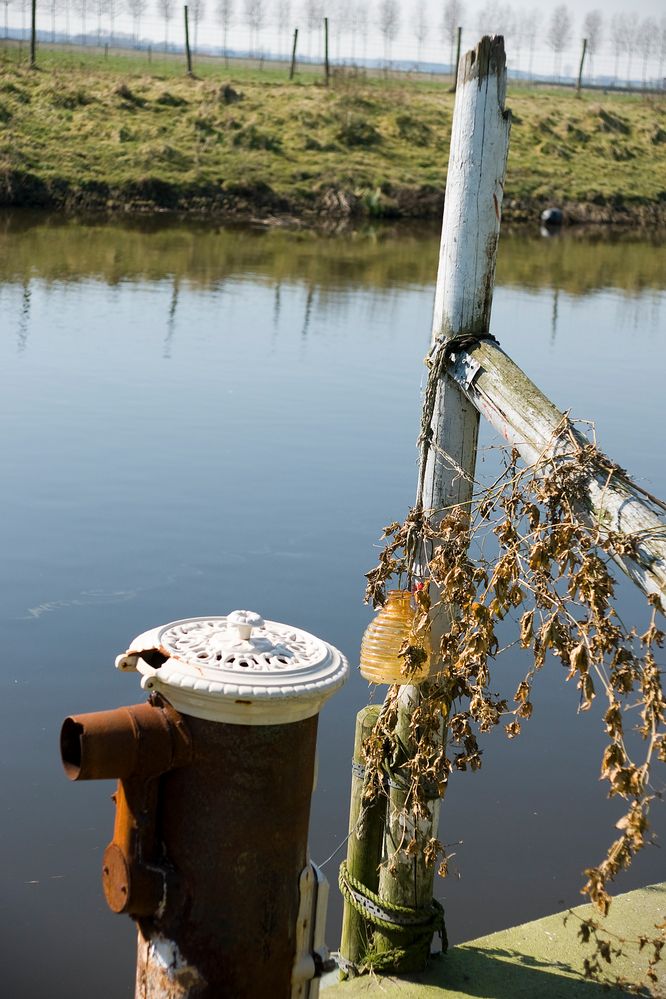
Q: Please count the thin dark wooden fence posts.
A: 6